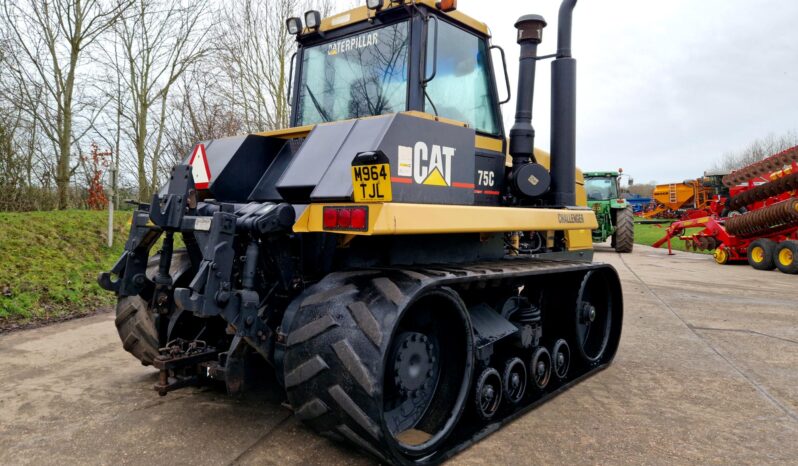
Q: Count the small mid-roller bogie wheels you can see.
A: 4